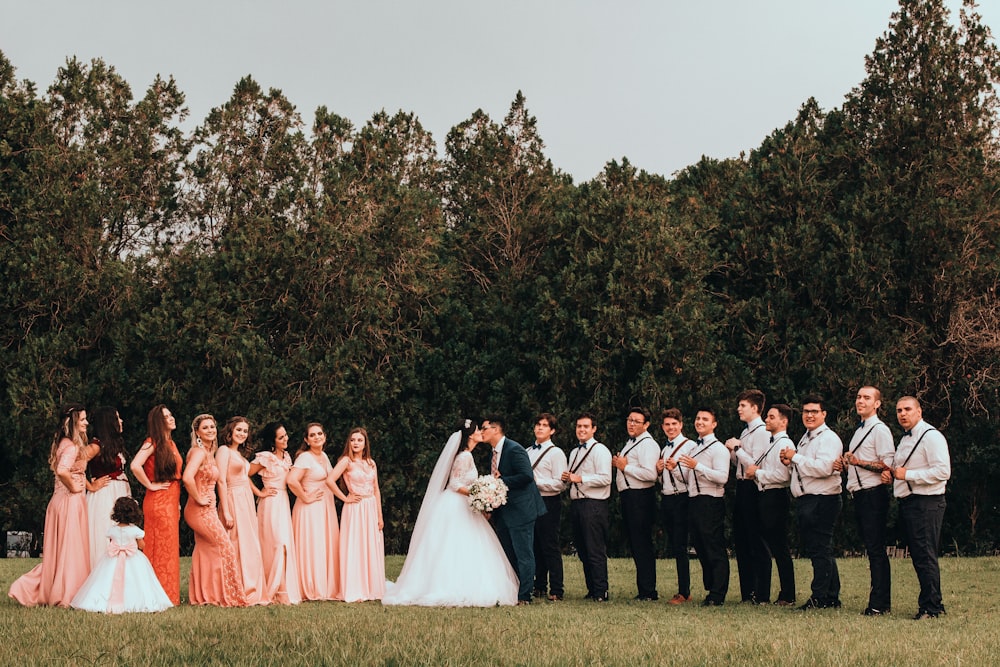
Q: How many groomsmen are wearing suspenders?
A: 10